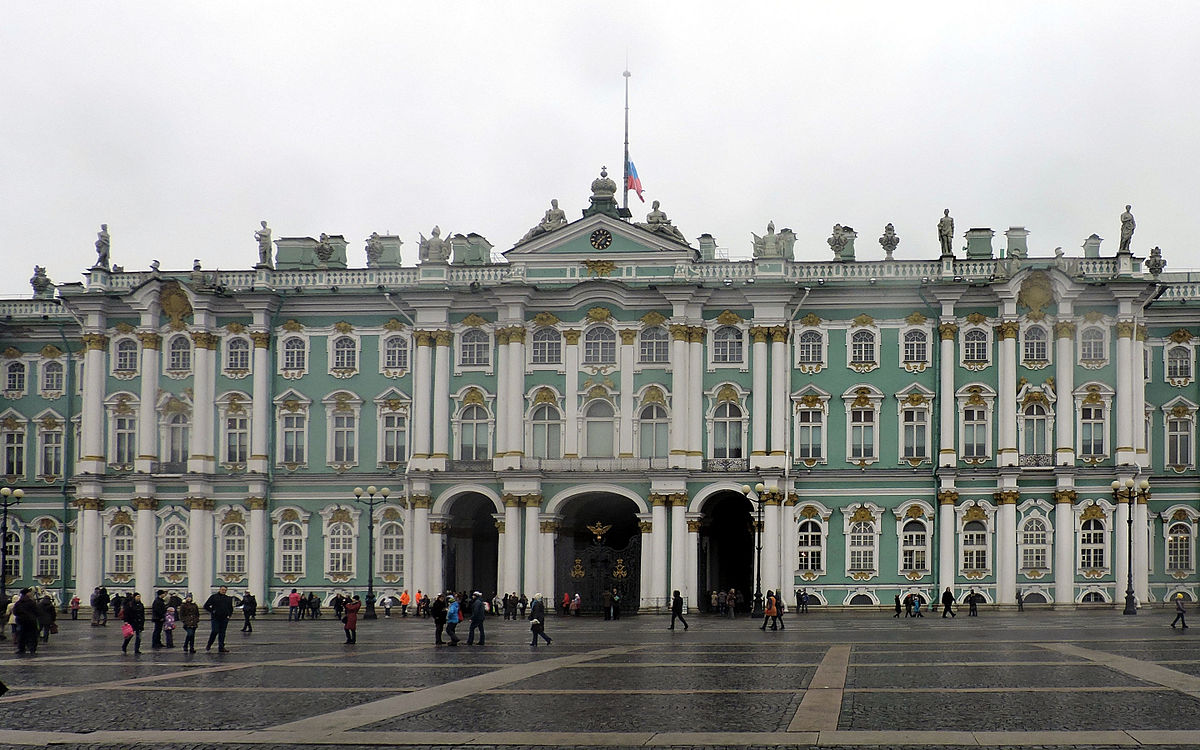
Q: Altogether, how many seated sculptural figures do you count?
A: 2